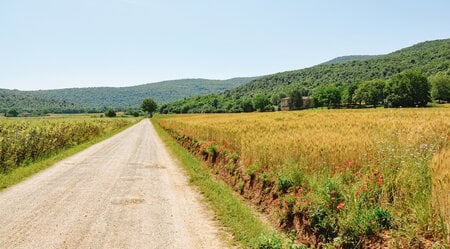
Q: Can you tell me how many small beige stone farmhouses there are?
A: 1